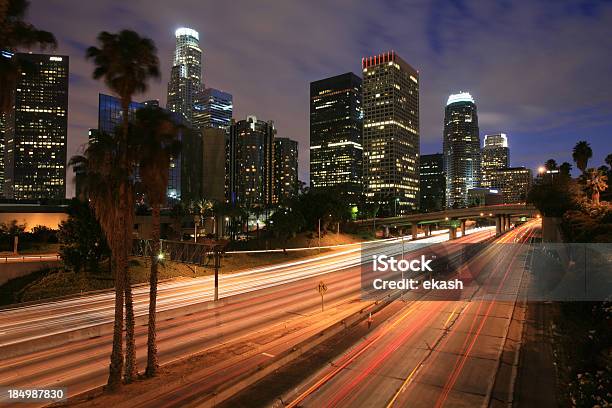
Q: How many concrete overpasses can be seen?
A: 1